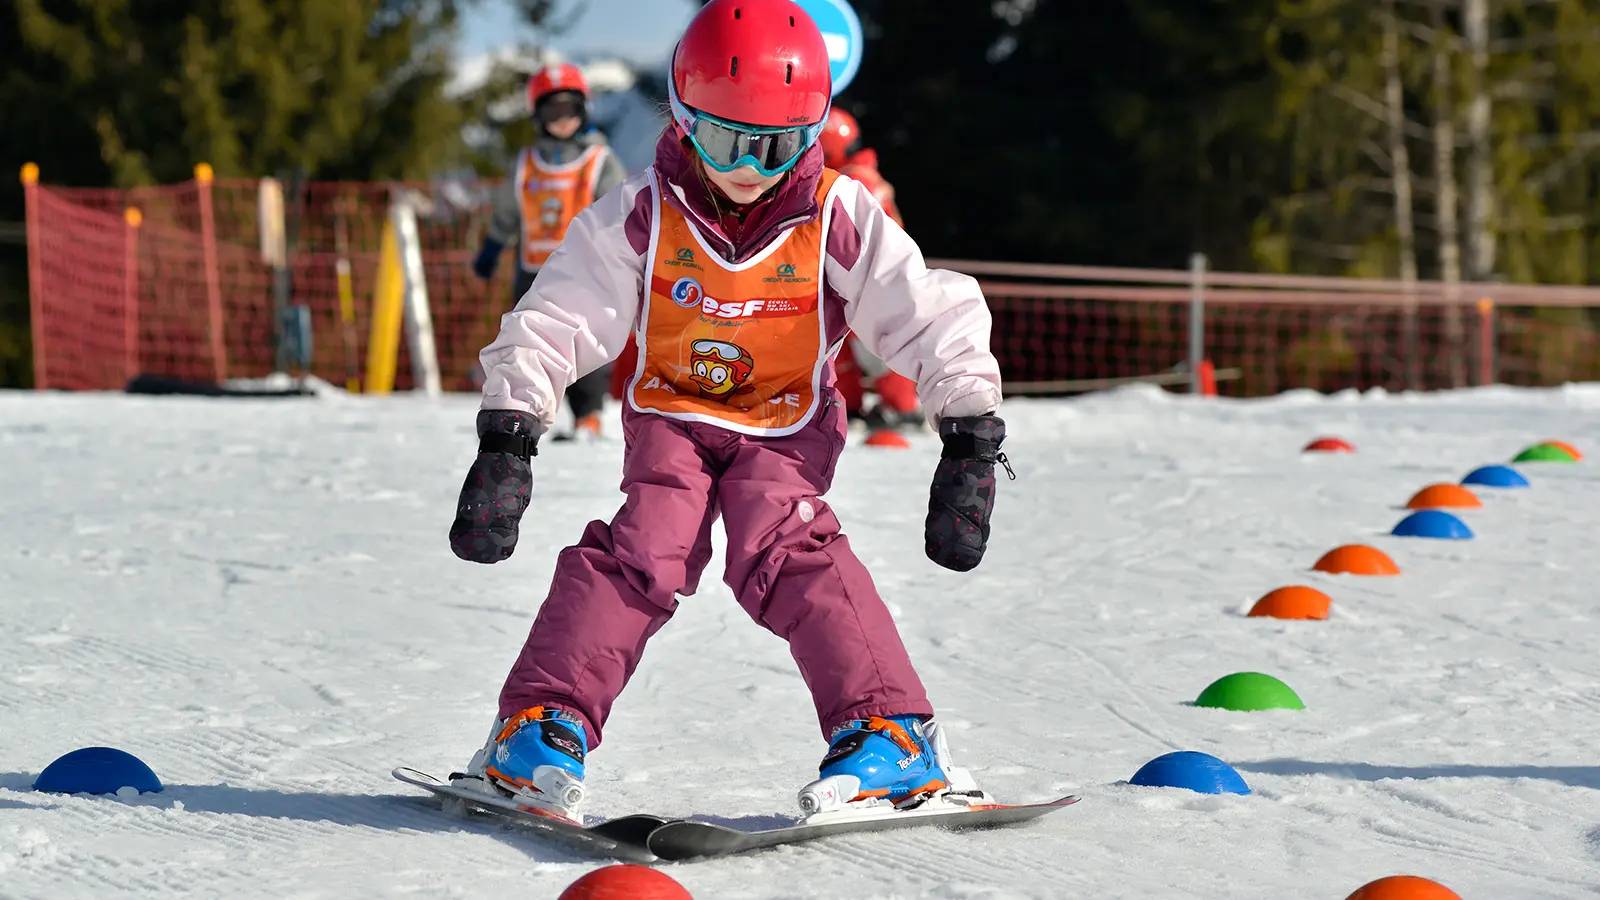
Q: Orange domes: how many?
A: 5